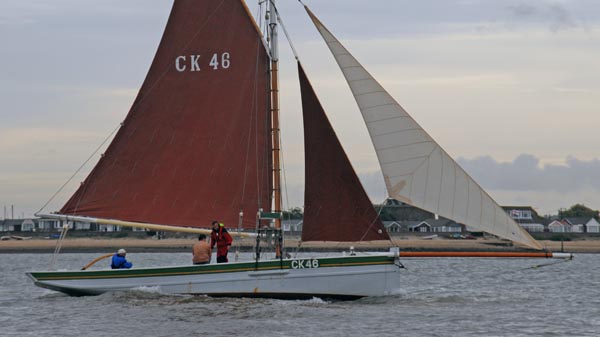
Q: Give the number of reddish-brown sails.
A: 2